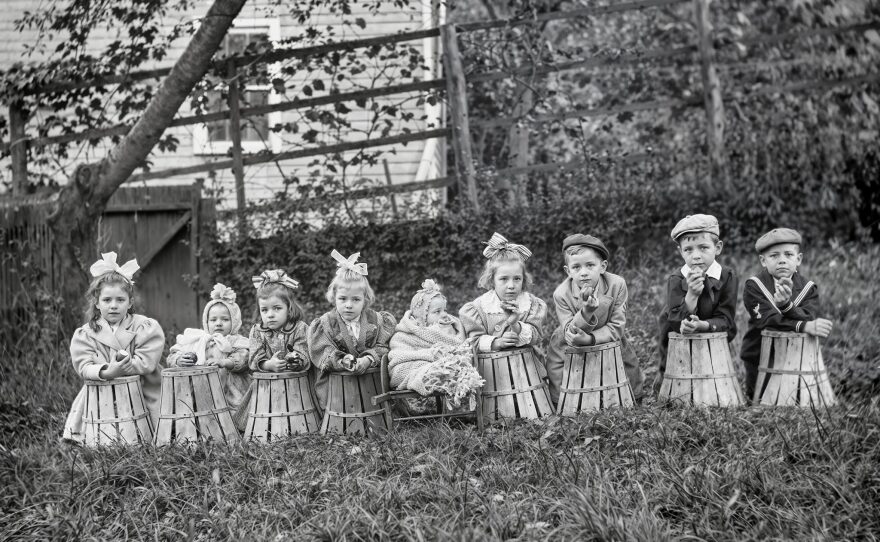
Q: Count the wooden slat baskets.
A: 8